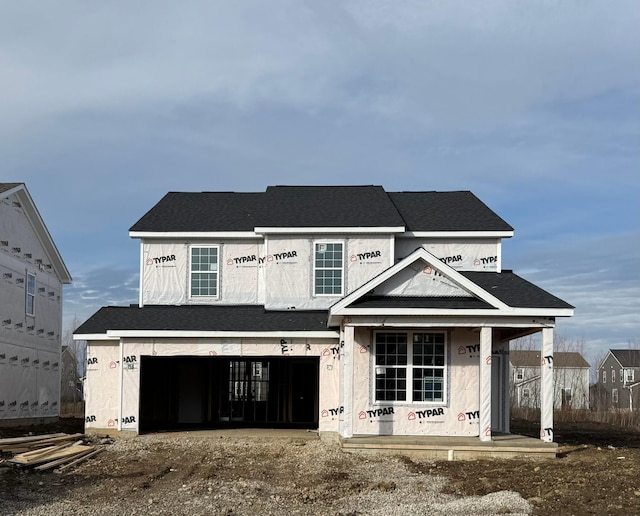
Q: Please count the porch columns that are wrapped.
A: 3